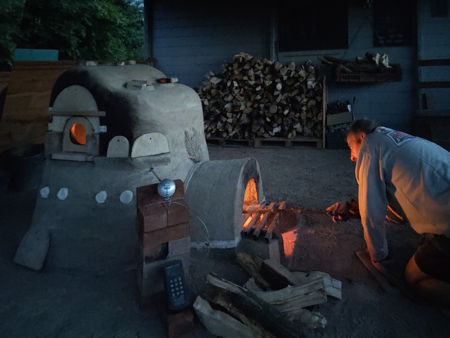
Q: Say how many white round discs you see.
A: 4